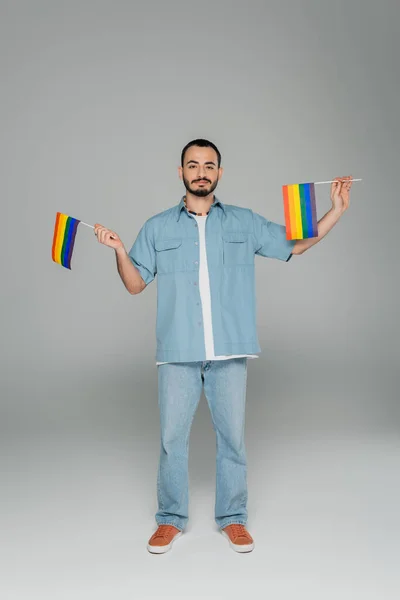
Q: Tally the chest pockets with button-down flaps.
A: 2